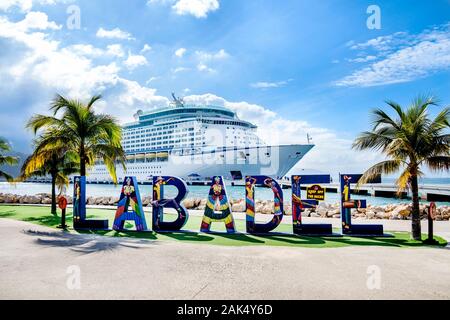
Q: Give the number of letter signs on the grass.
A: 7